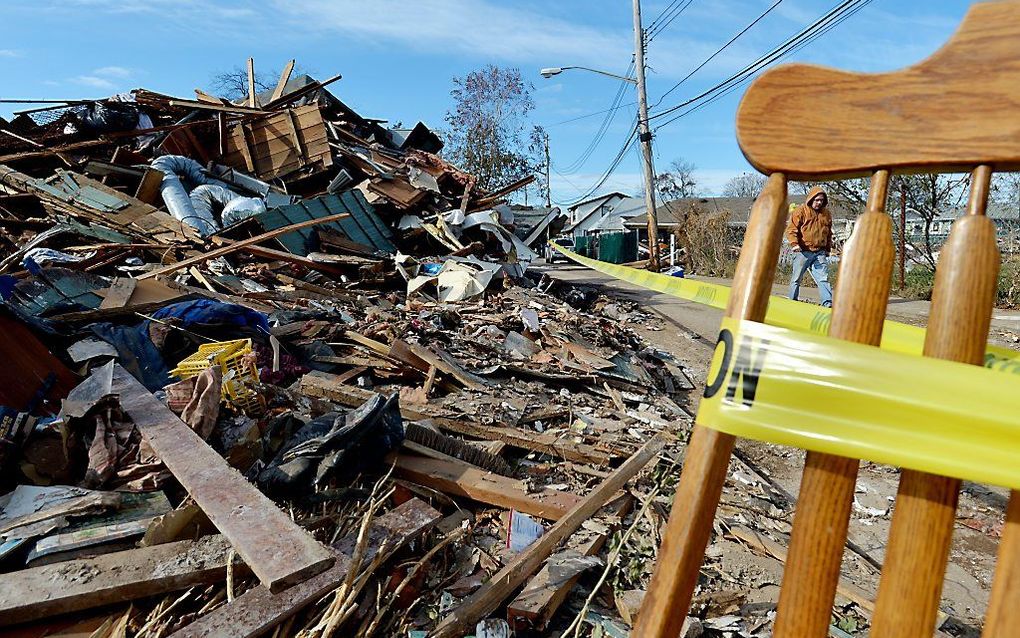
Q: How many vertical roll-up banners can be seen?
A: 0